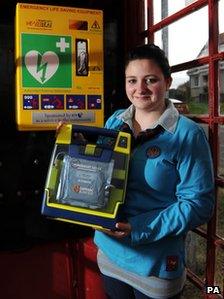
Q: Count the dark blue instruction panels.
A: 4